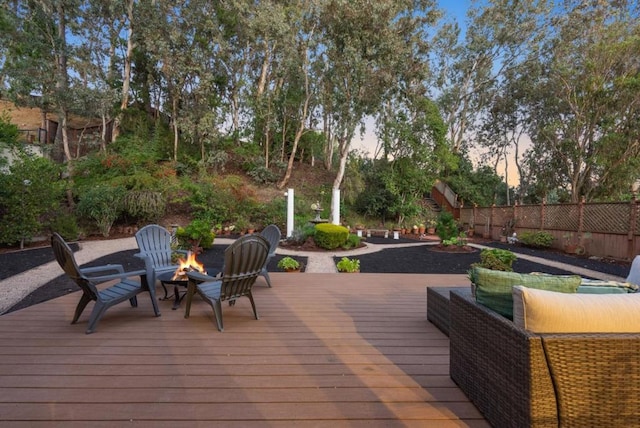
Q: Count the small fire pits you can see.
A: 1